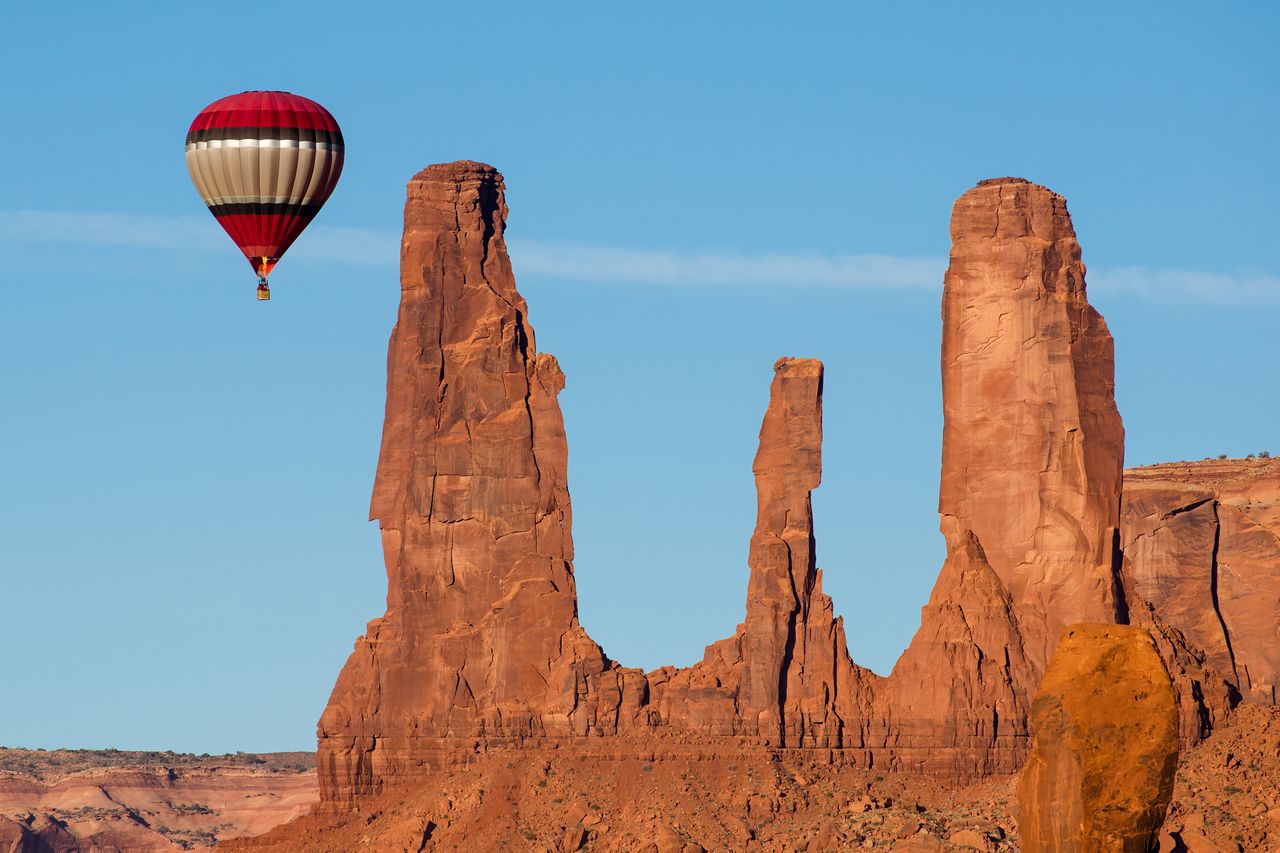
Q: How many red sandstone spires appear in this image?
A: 3